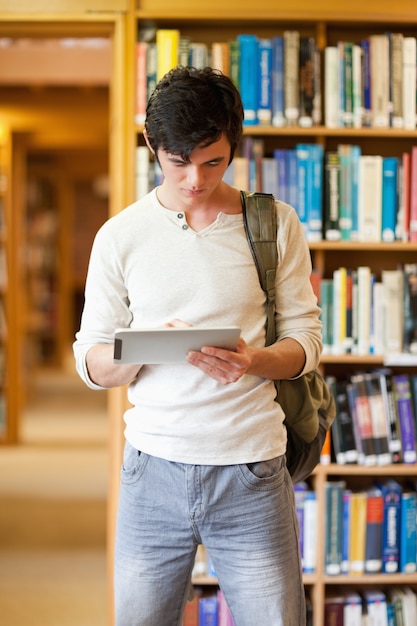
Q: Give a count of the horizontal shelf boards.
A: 5